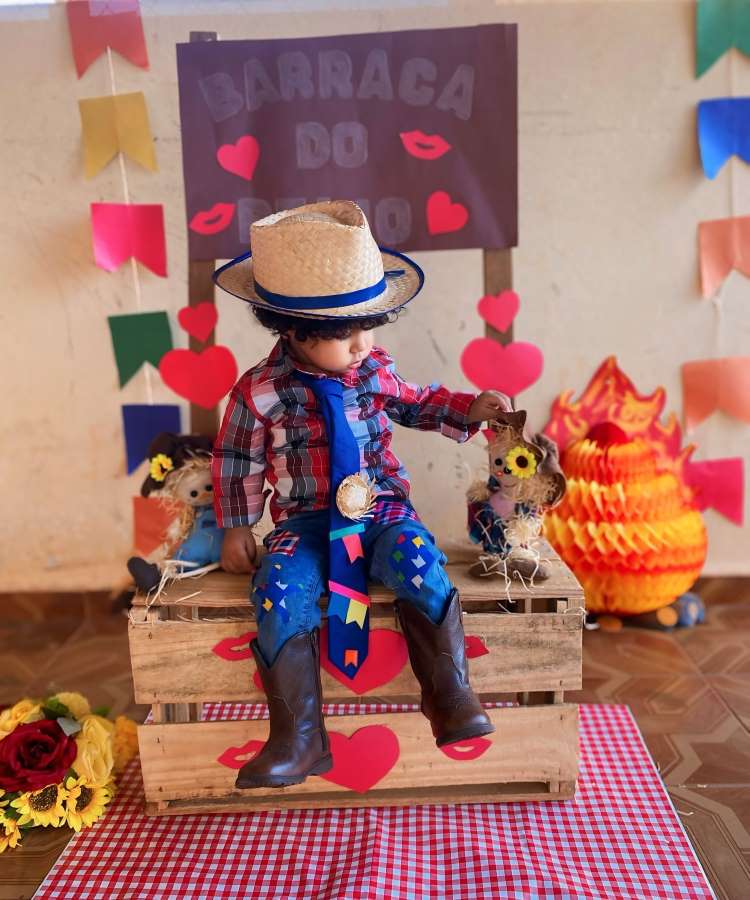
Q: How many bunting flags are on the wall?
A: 11